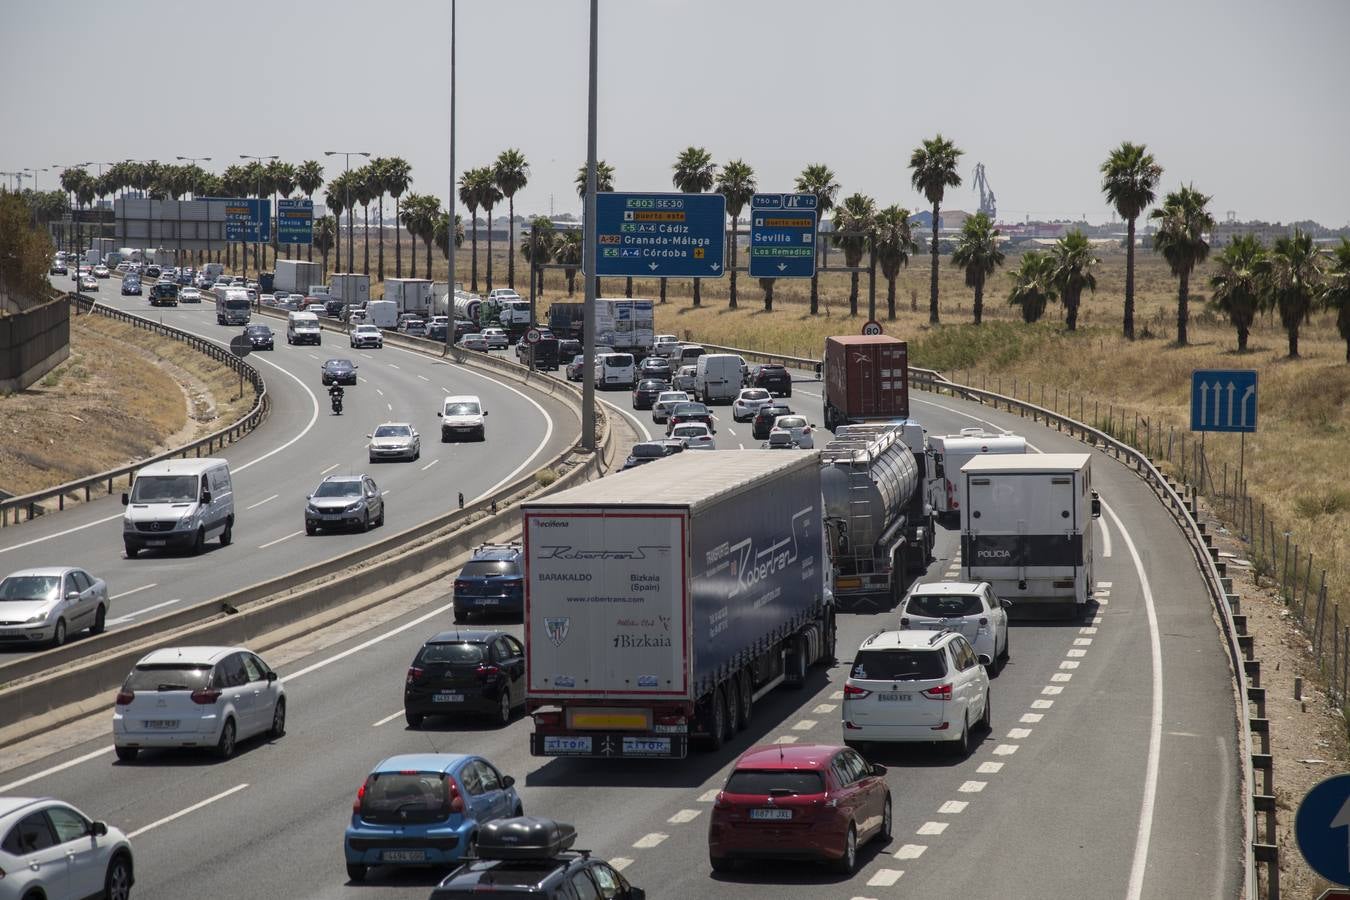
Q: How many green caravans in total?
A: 0